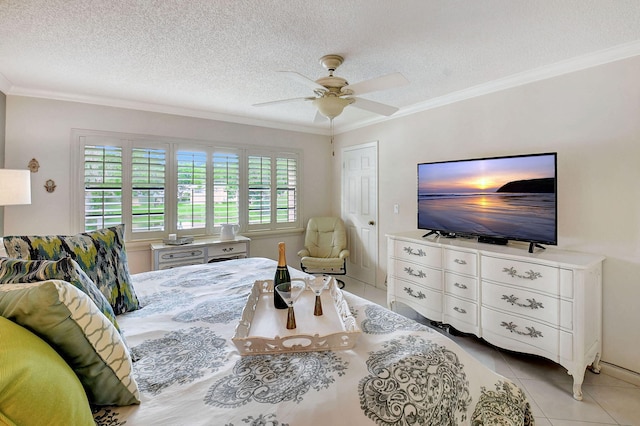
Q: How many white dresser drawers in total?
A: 9